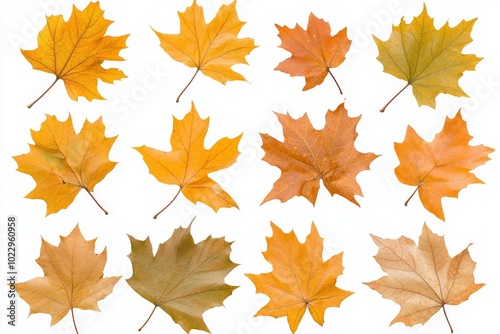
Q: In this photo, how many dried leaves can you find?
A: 12